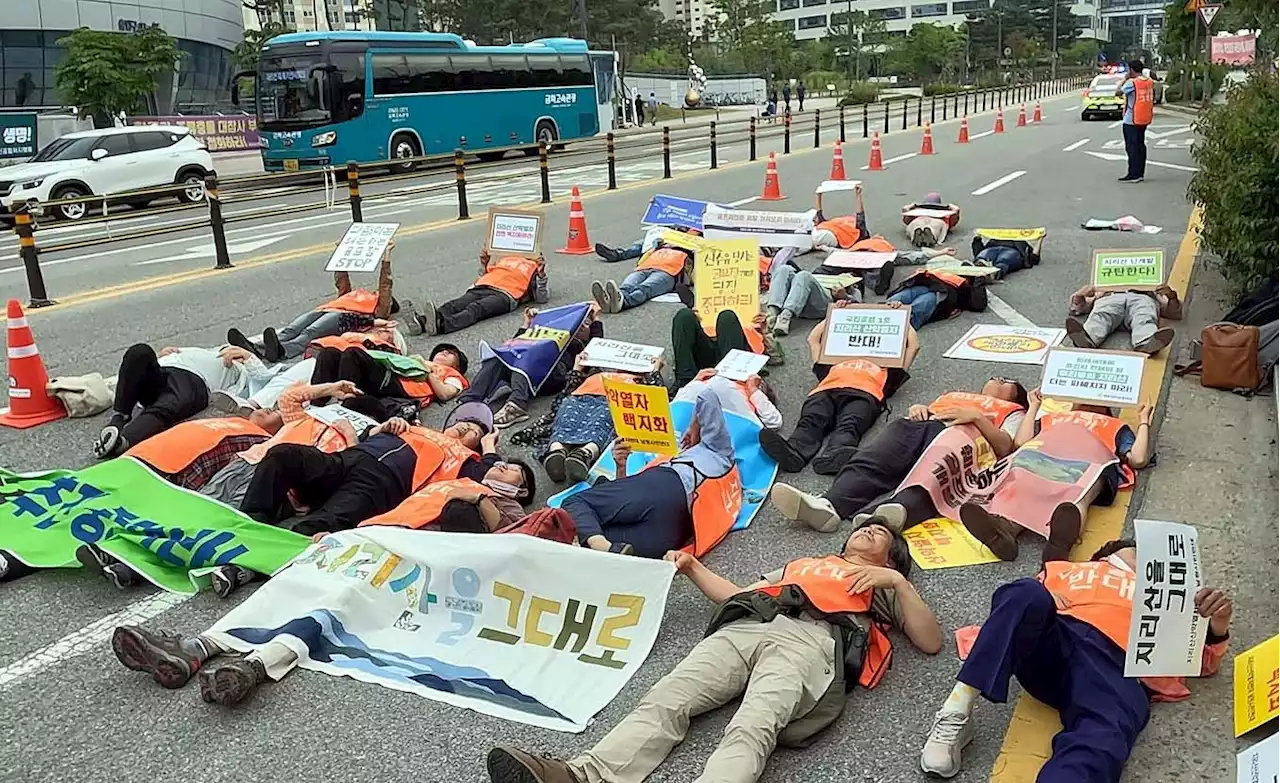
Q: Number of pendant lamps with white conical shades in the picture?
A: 0